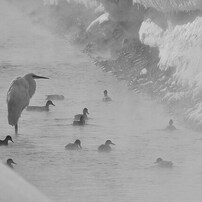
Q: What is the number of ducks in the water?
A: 11